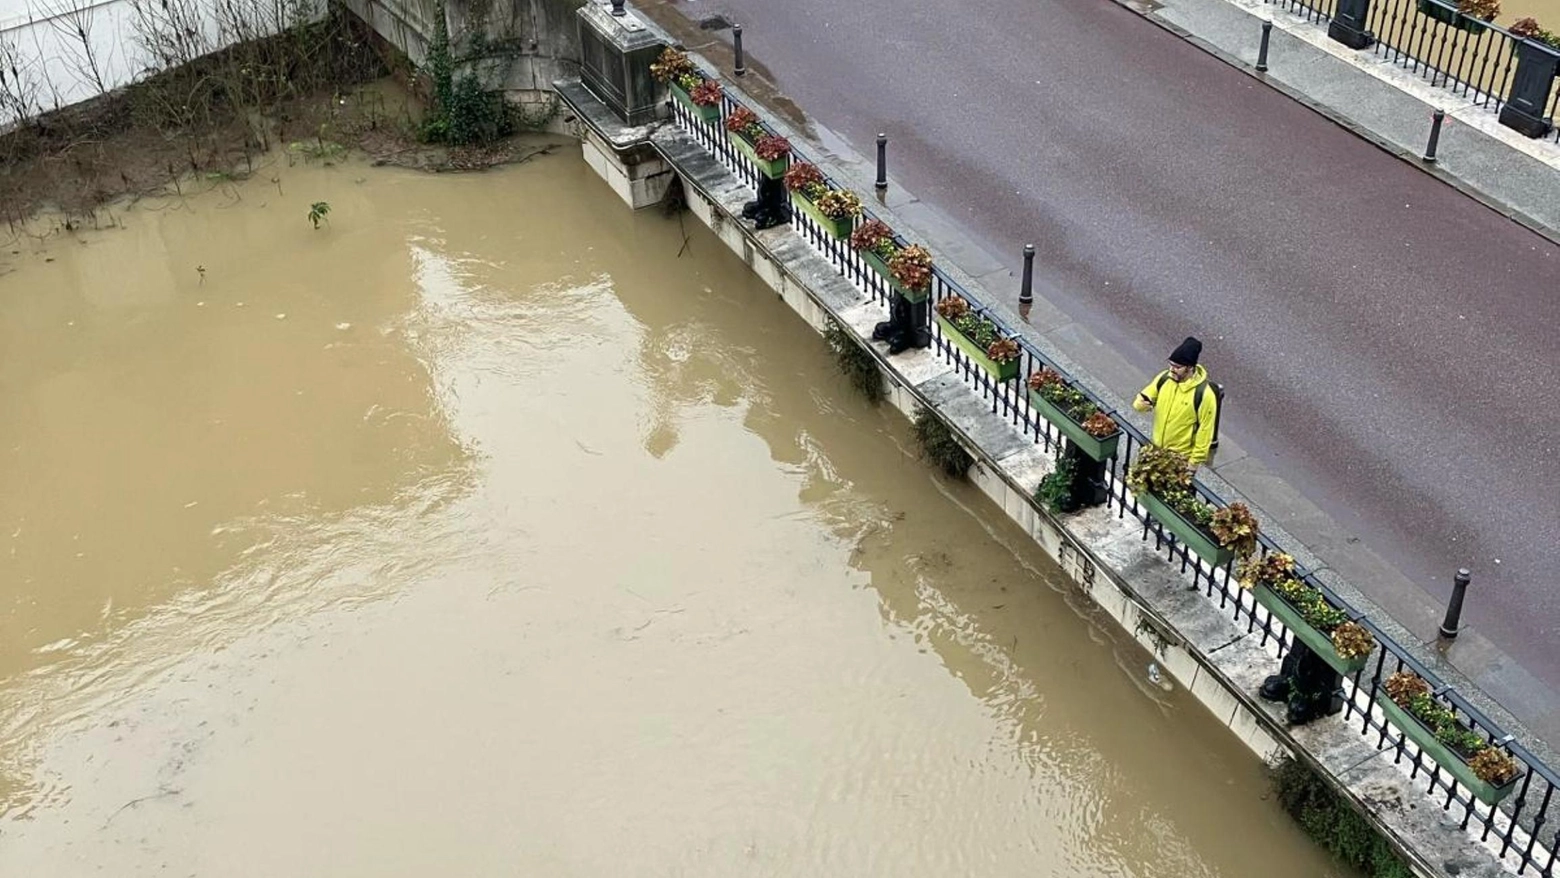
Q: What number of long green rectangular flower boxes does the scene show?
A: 9